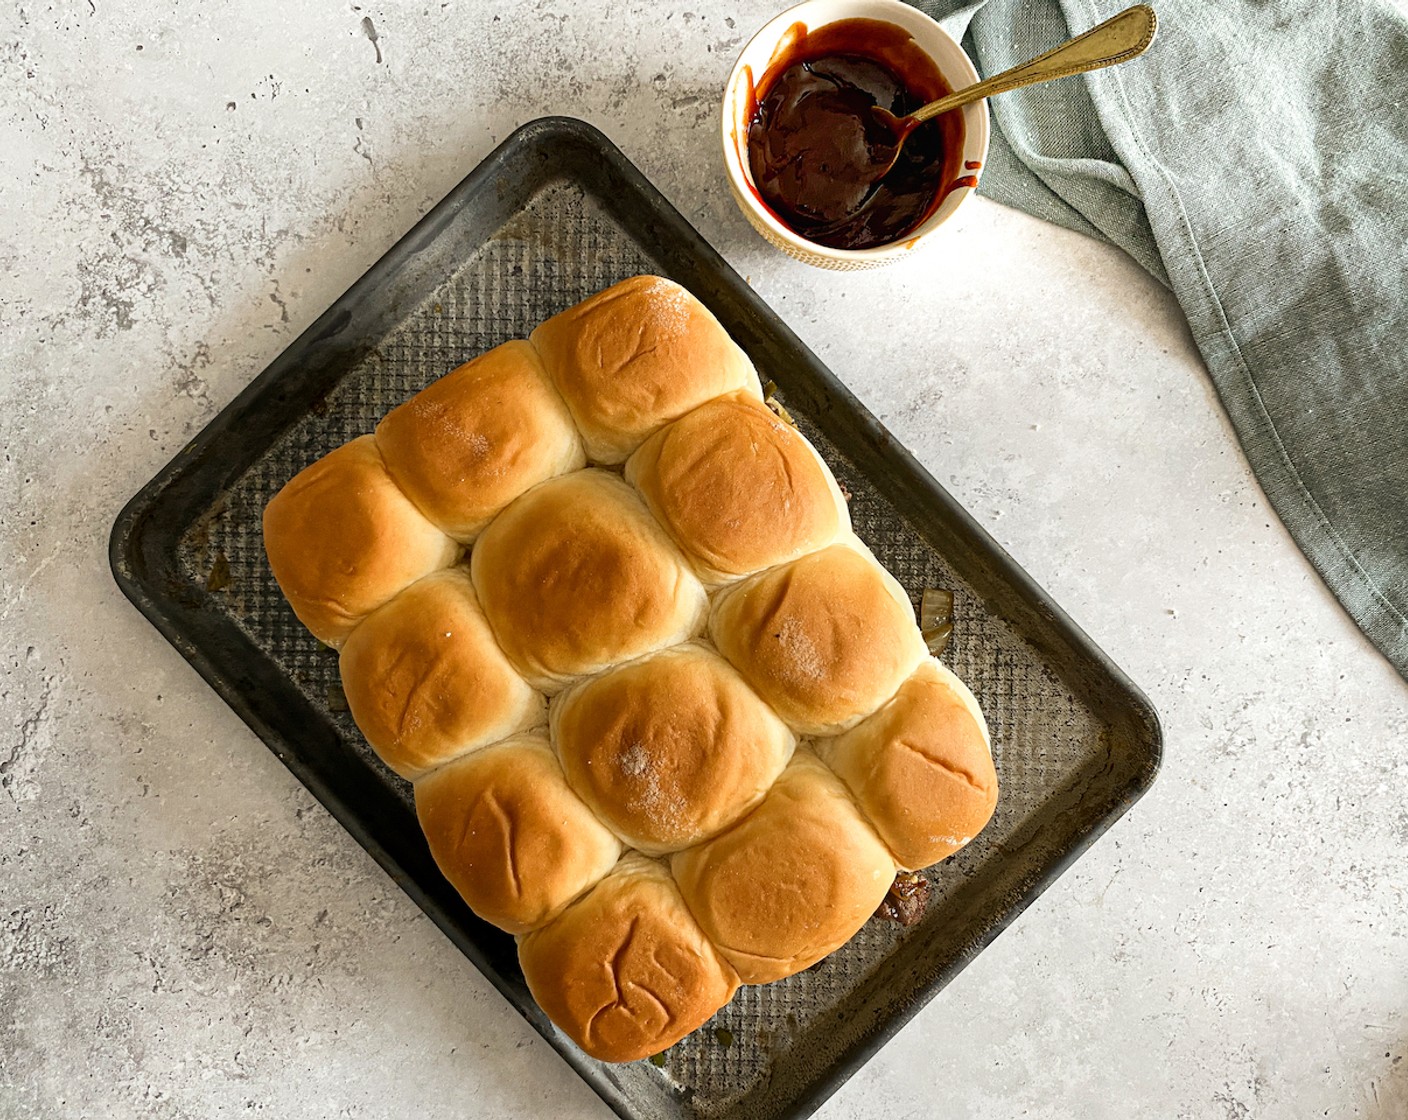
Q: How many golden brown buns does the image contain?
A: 12